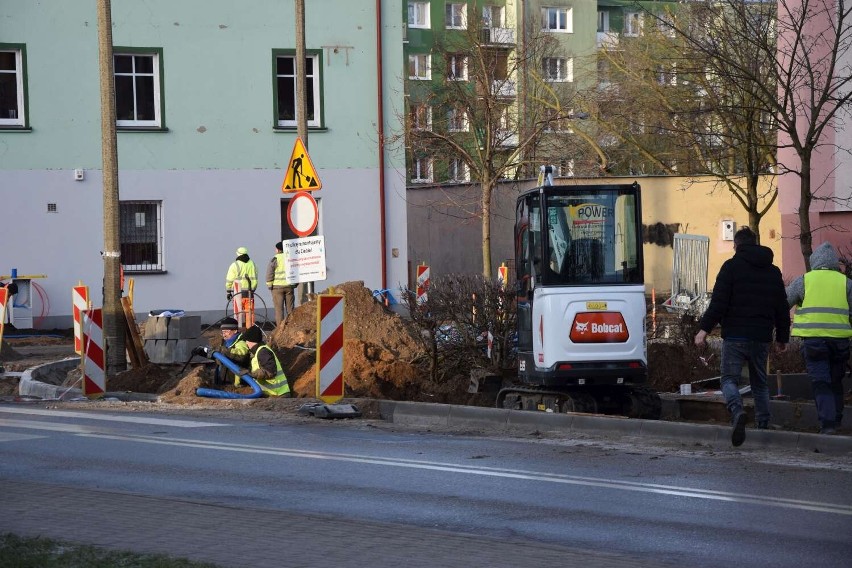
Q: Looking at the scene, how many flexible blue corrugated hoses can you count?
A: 1